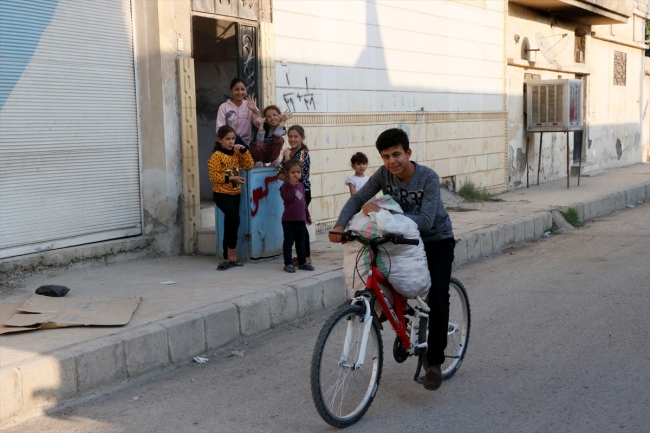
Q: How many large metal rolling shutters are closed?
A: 1